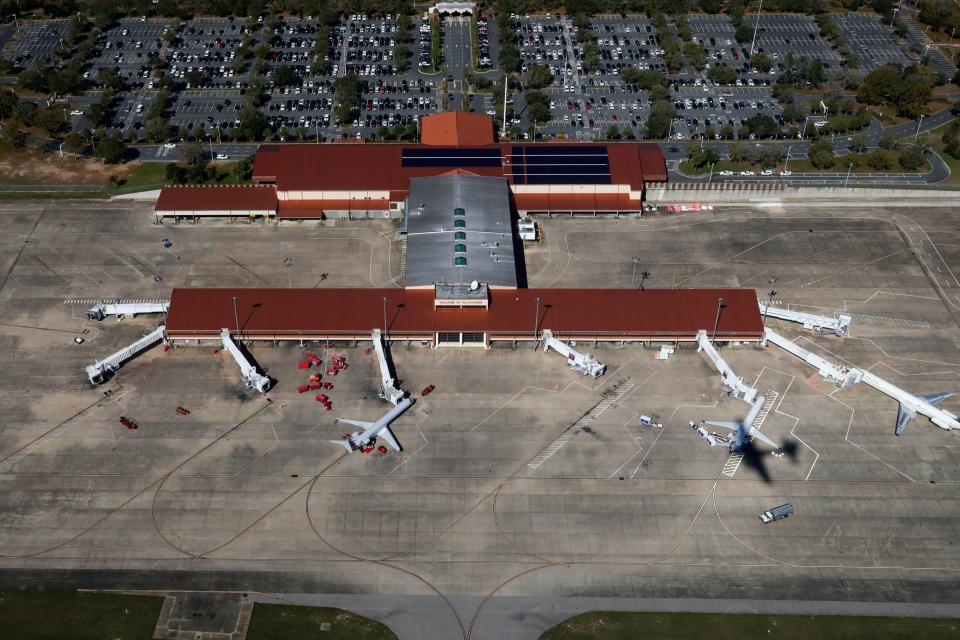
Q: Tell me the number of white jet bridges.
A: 8